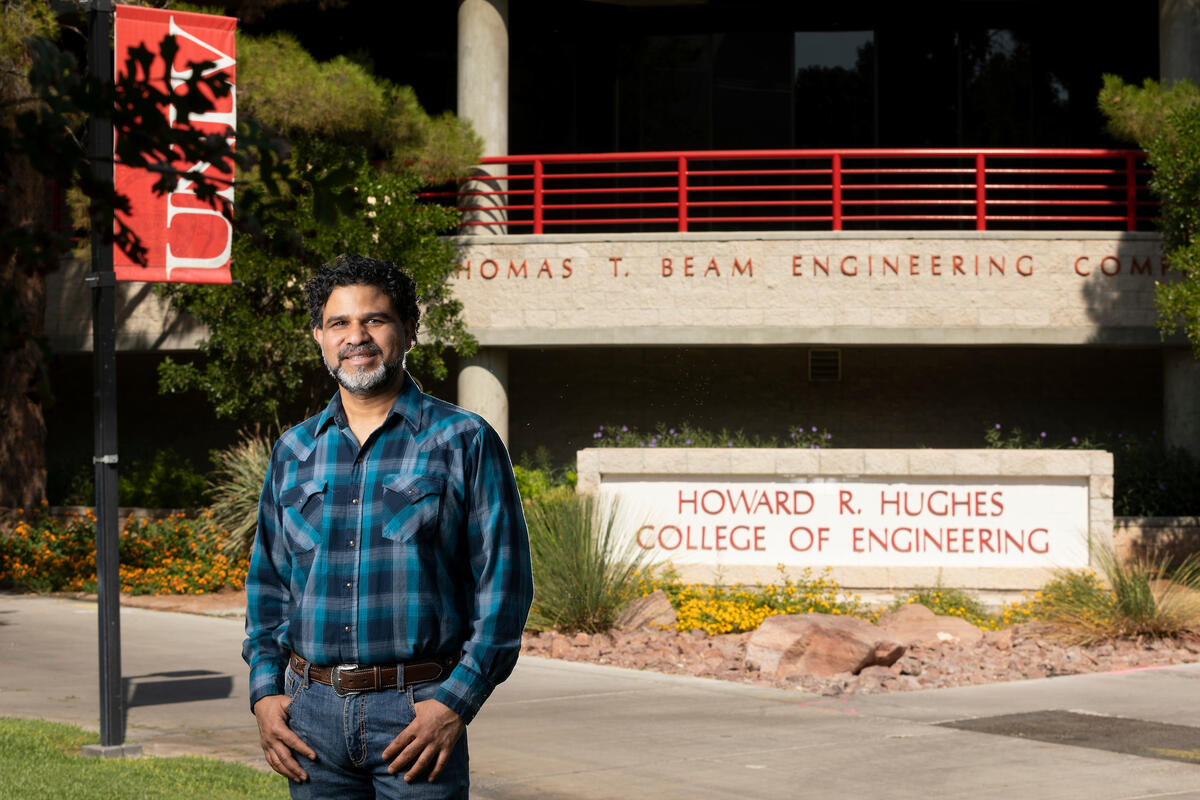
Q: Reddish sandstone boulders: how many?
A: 3